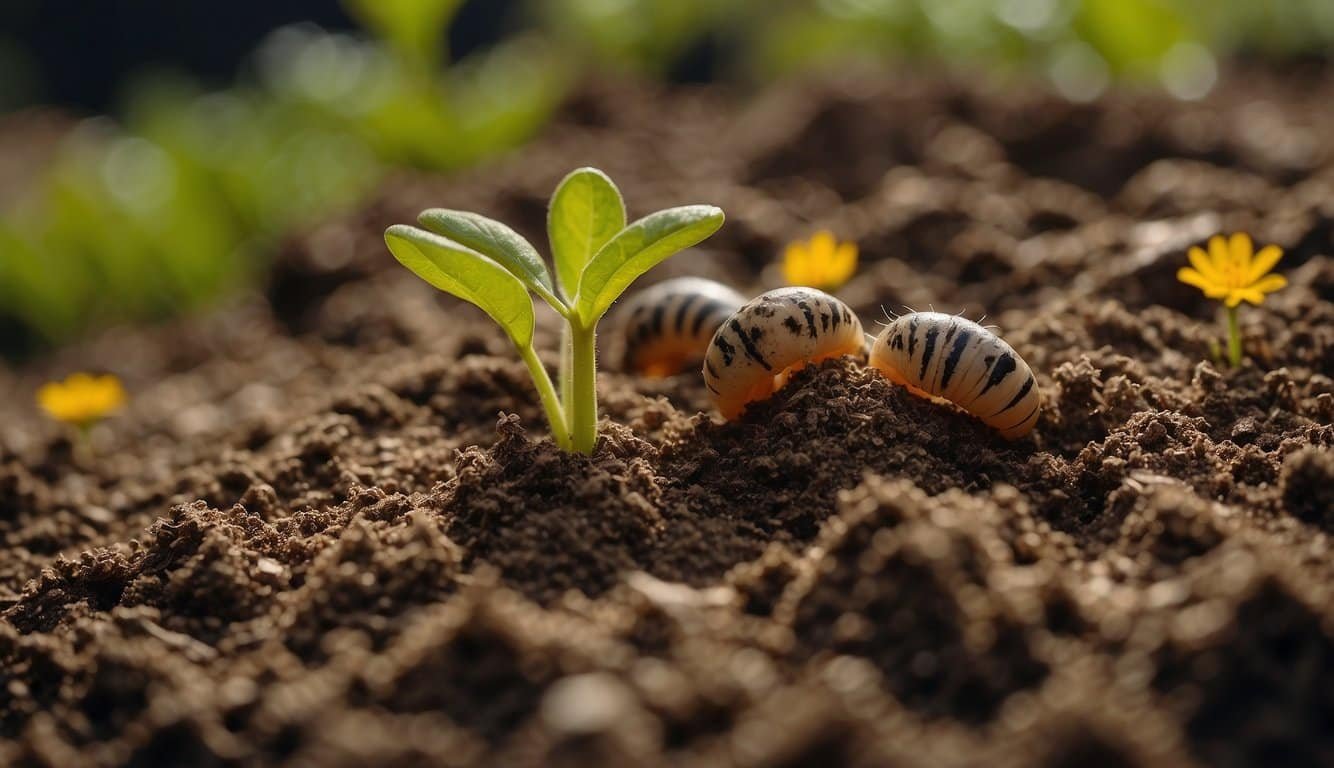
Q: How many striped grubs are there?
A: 3